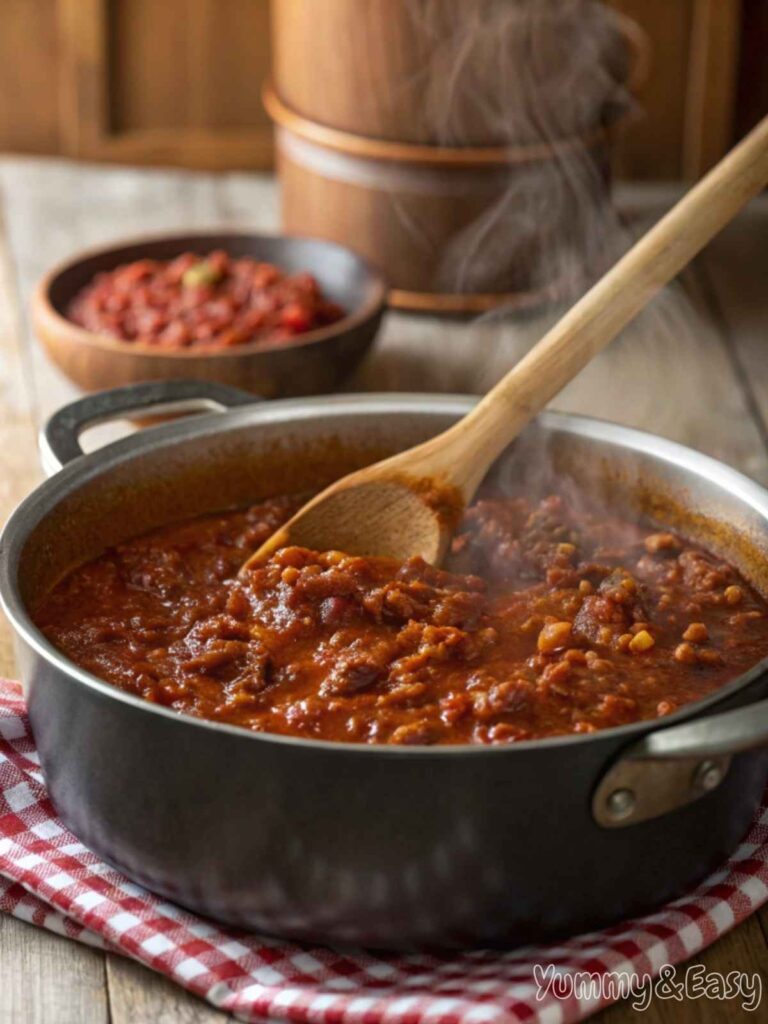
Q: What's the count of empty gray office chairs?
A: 0